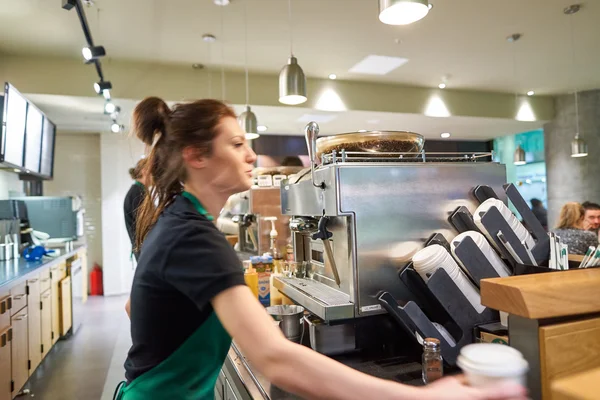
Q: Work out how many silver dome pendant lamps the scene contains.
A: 5